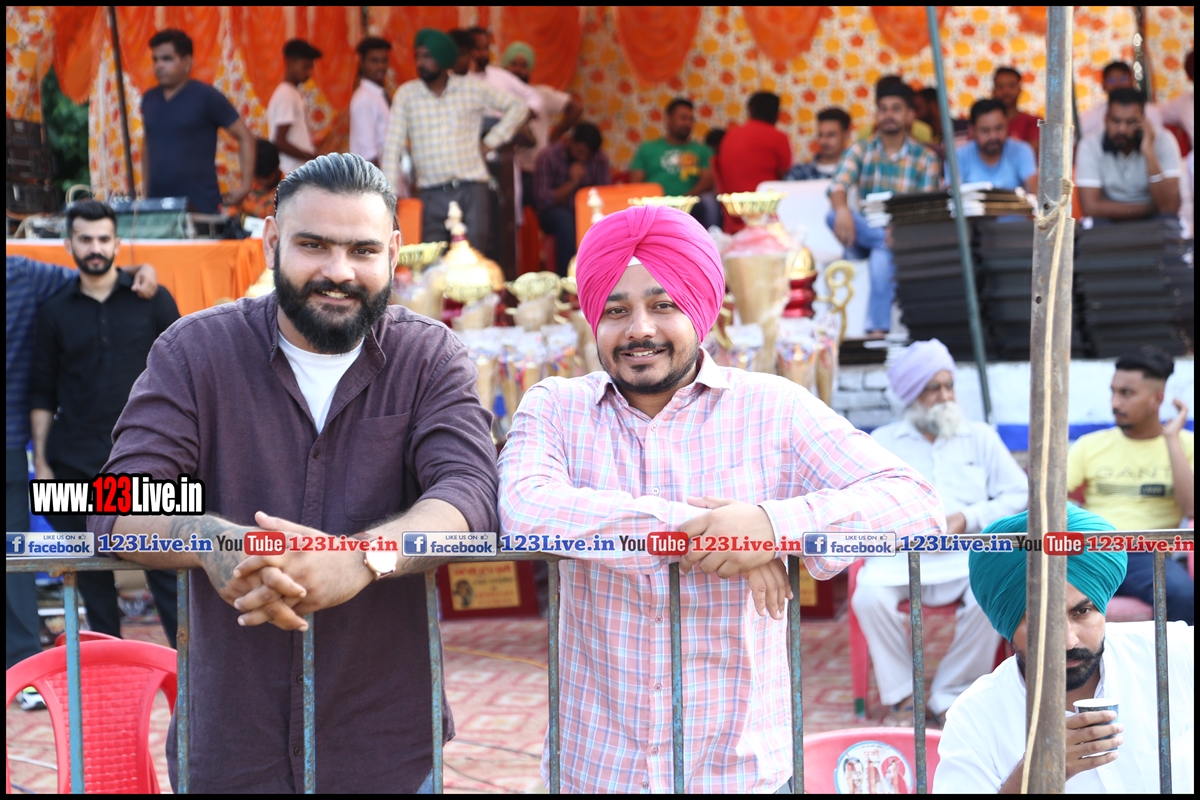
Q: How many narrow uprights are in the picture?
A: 9